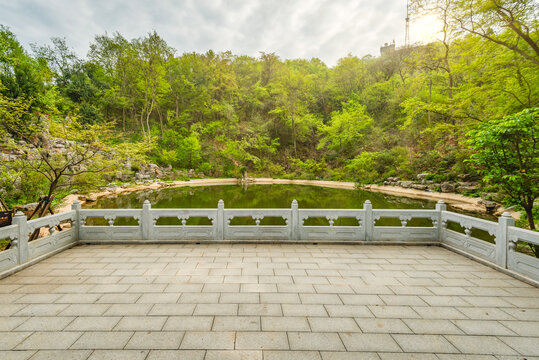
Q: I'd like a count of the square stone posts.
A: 8